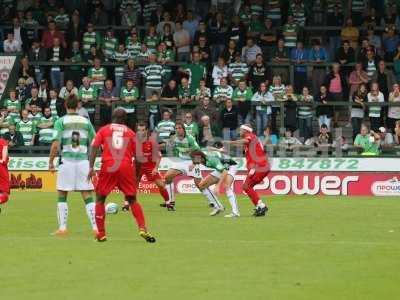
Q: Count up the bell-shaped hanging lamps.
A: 0